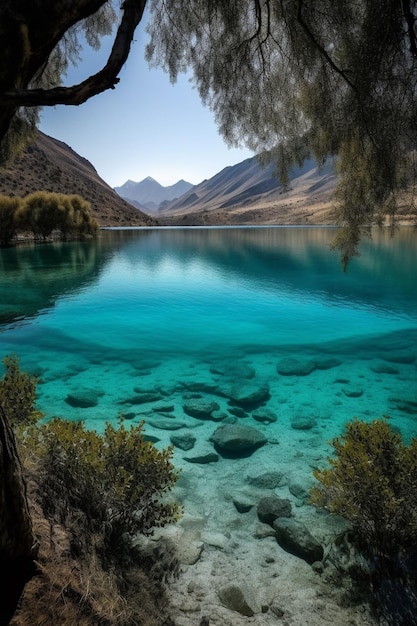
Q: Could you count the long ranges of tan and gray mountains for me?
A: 2